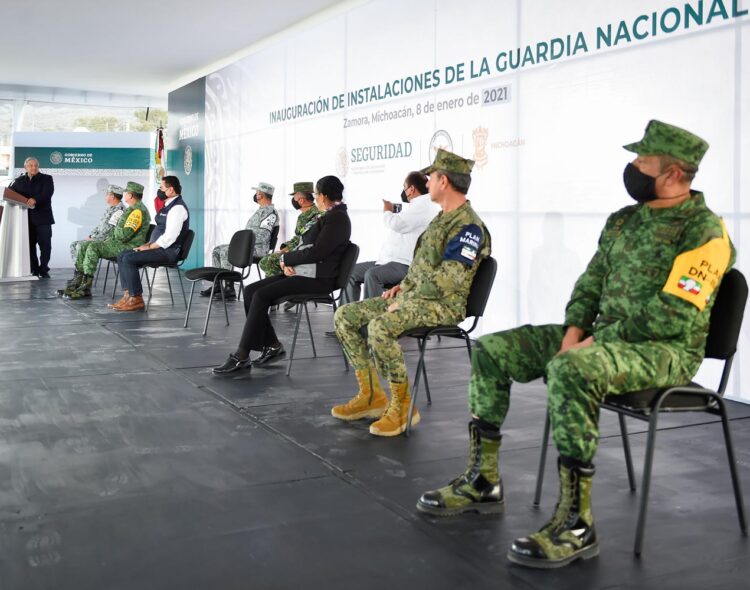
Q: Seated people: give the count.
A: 9